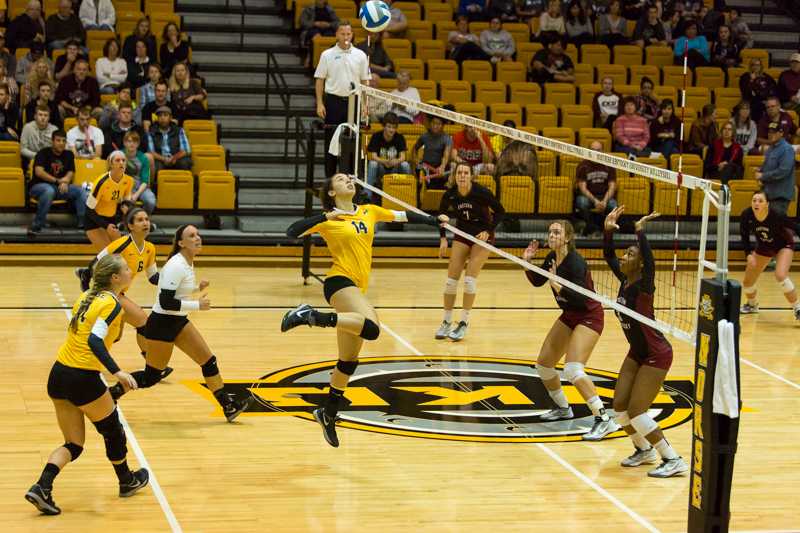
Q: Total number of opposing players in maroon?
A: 4